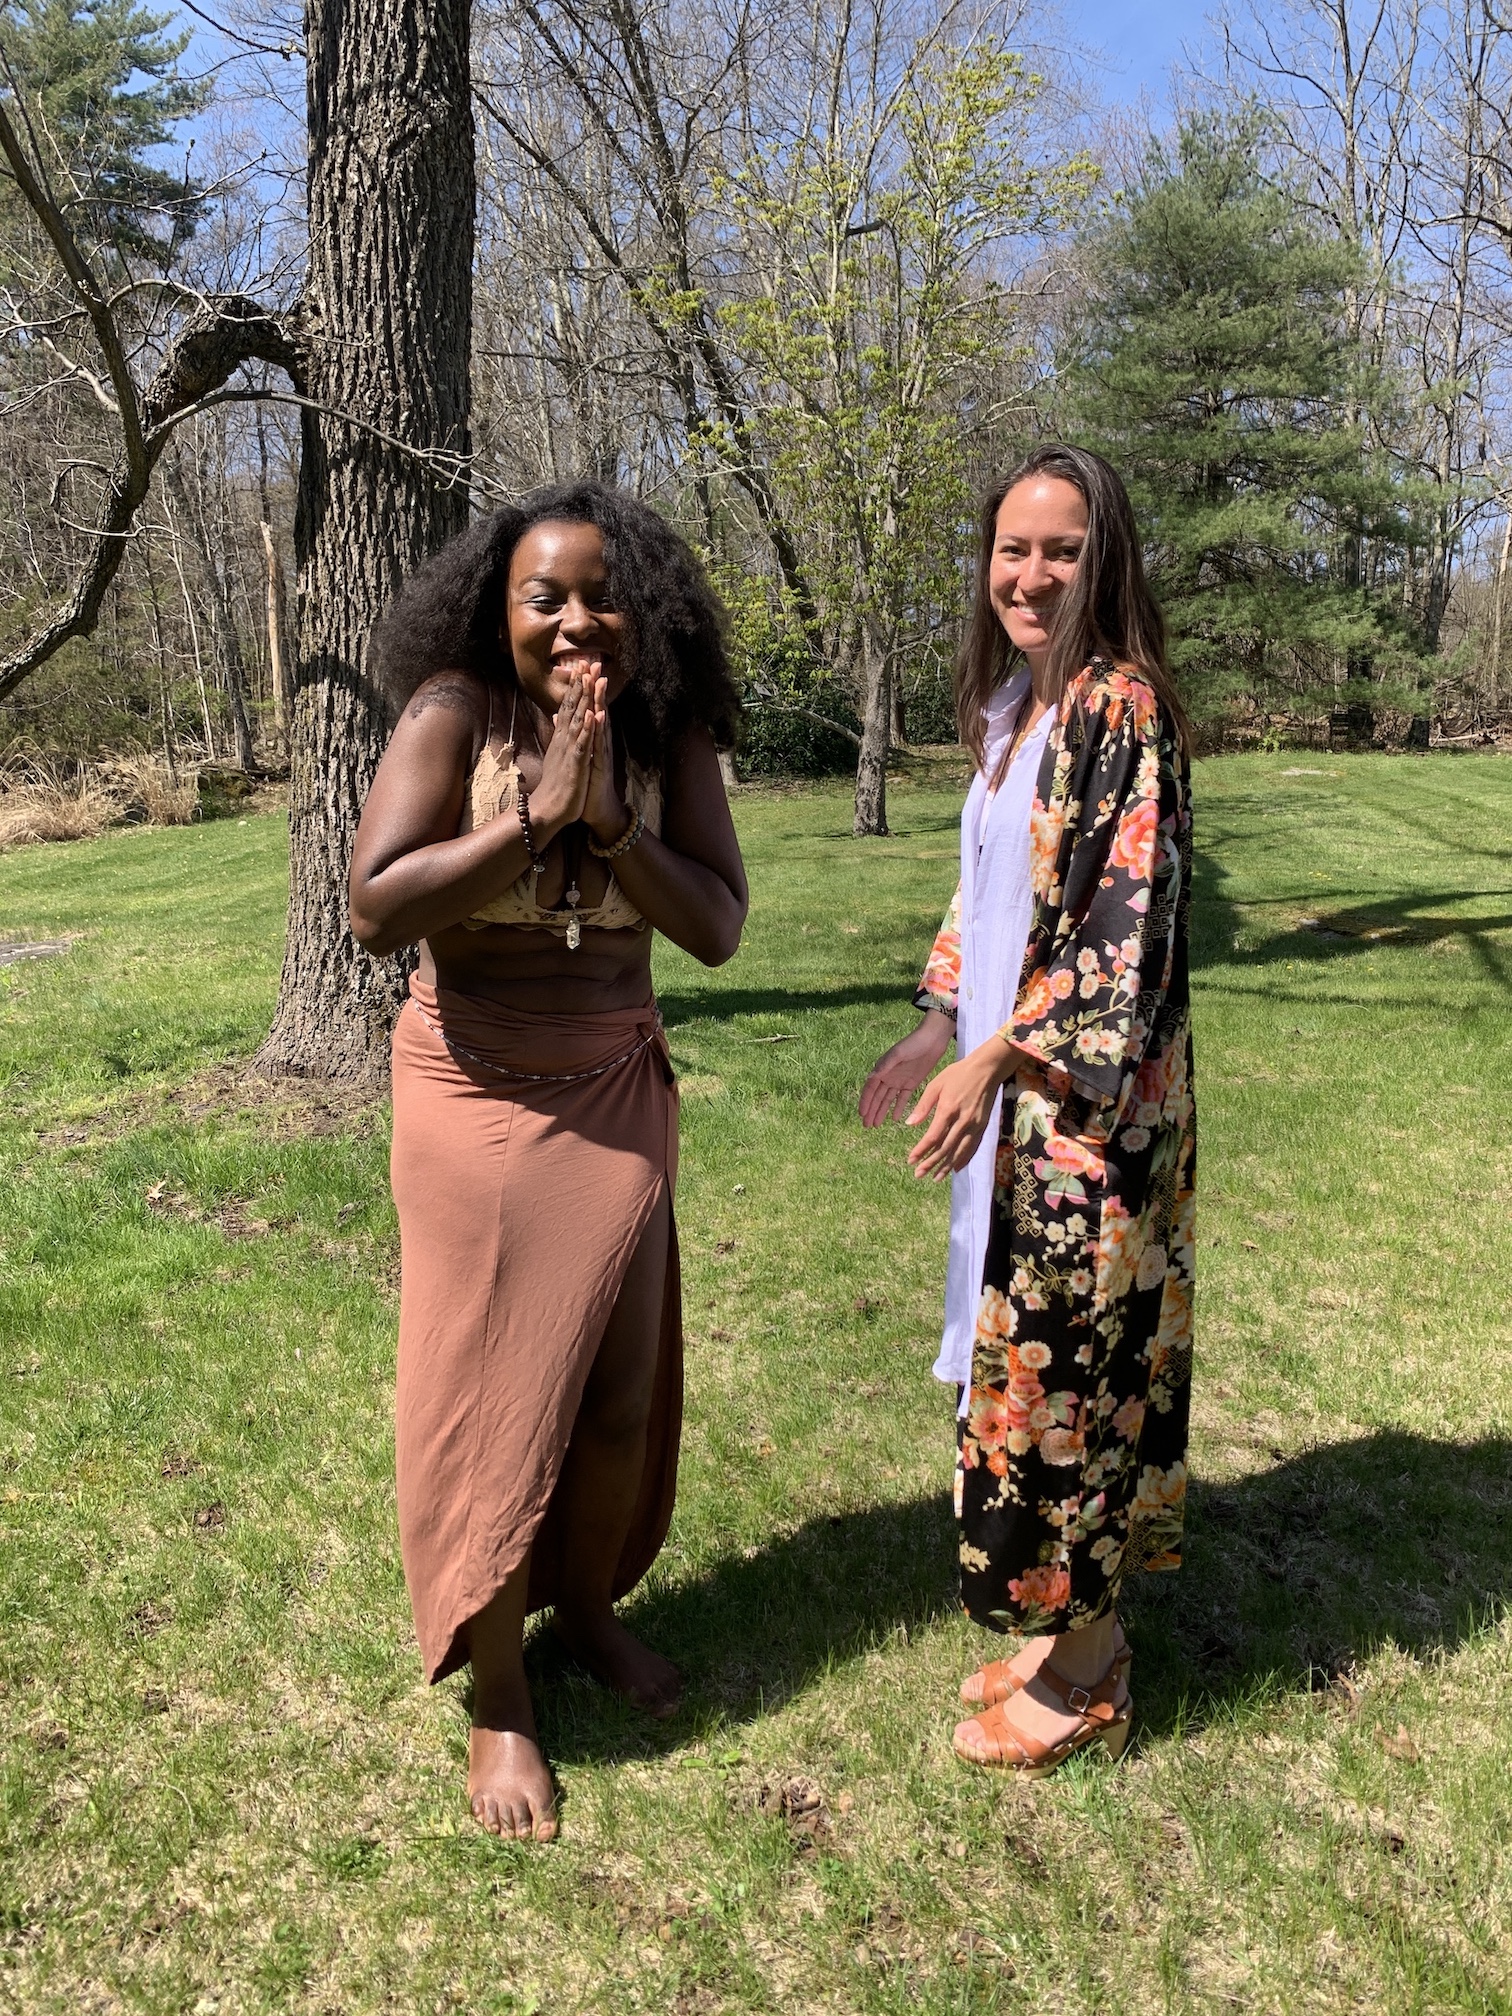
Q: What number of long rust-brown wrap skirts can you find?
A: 1